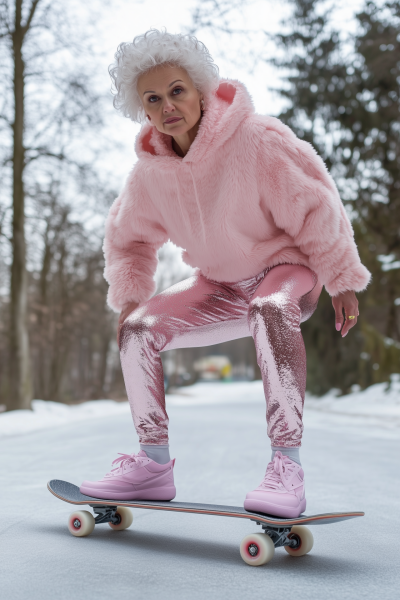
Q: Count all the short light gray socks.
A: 2